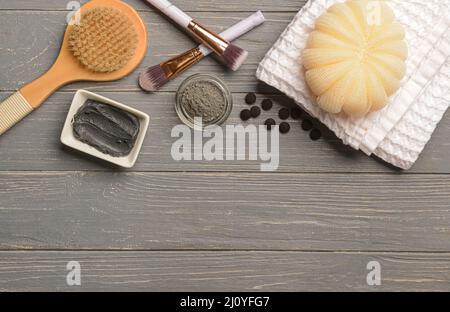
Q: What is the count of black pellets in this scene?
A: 10